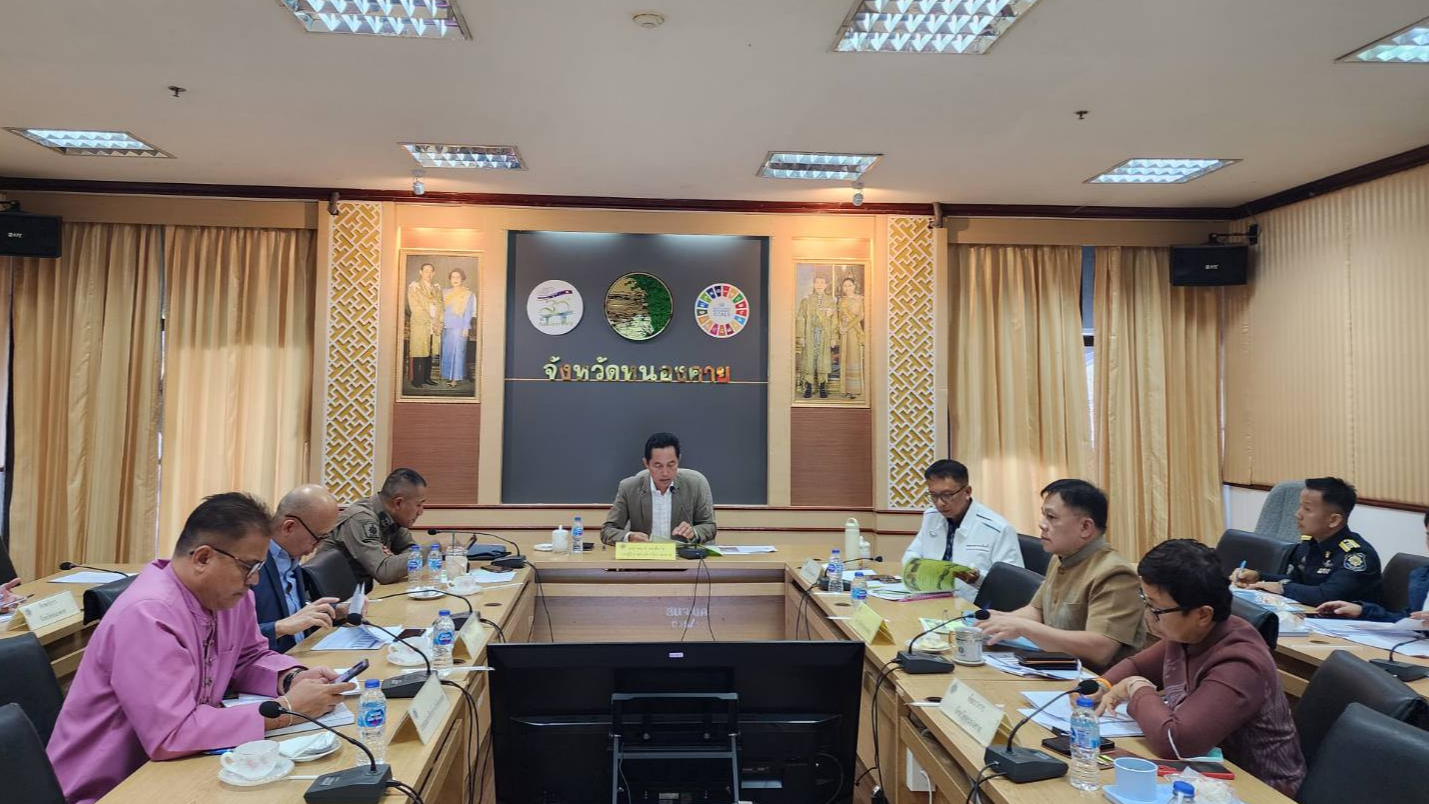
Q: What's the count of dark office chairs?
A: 12